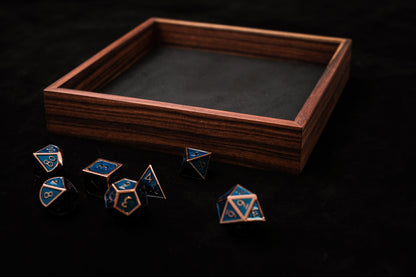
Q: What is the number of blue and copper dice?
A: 7